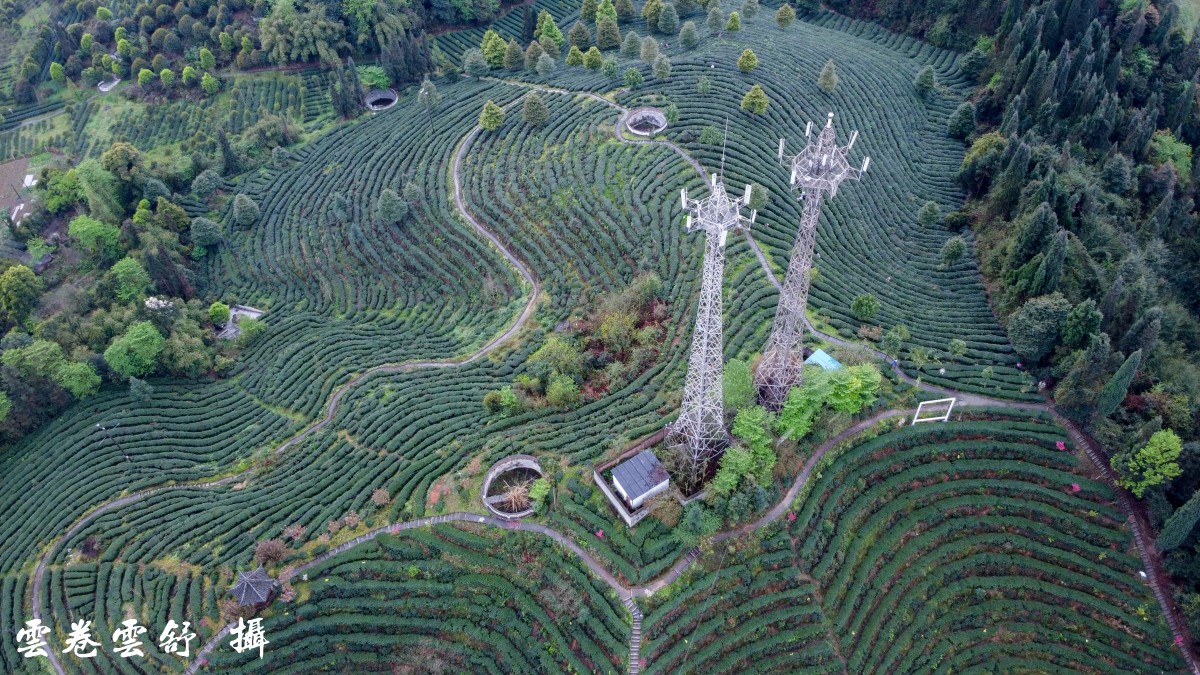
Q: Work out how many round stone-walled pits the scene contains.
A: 3